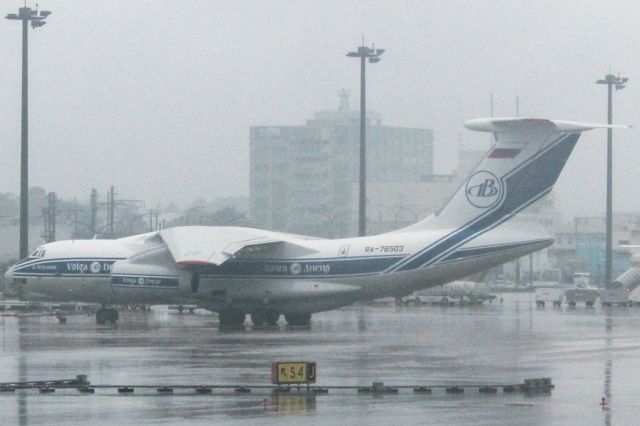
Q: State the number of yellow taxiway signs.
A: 1